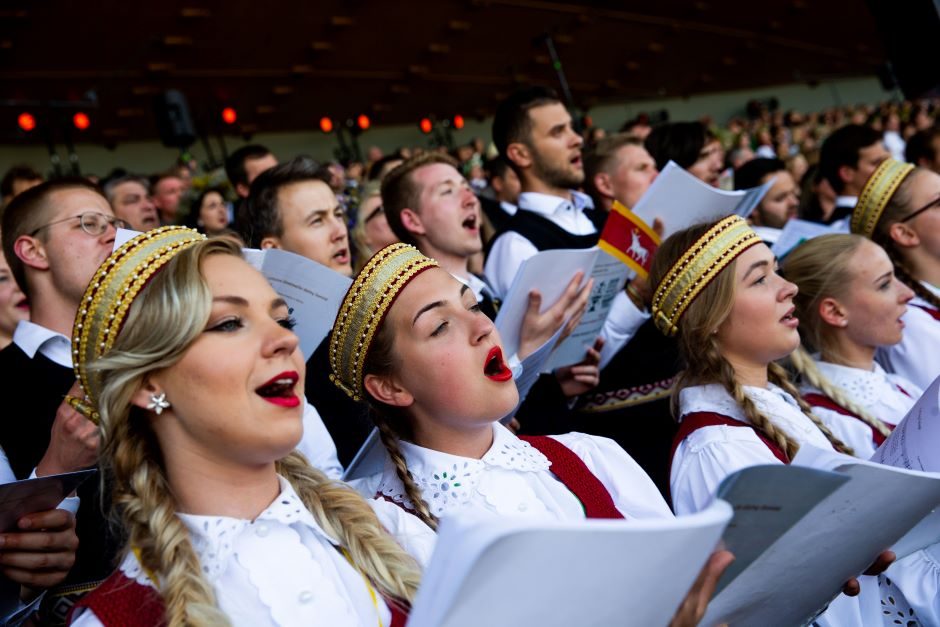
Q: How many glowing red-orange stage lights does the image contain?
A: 7